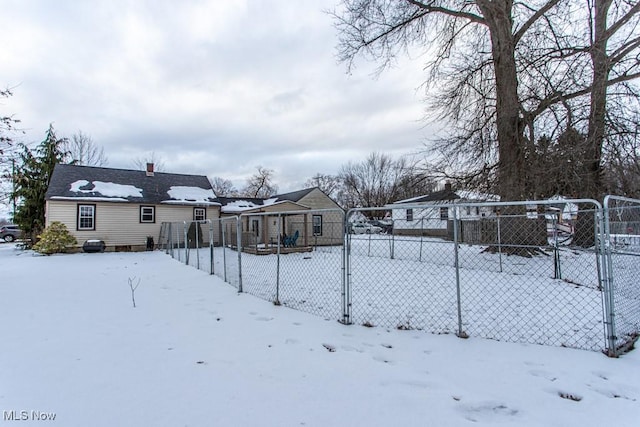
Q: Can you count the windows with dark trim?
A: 4